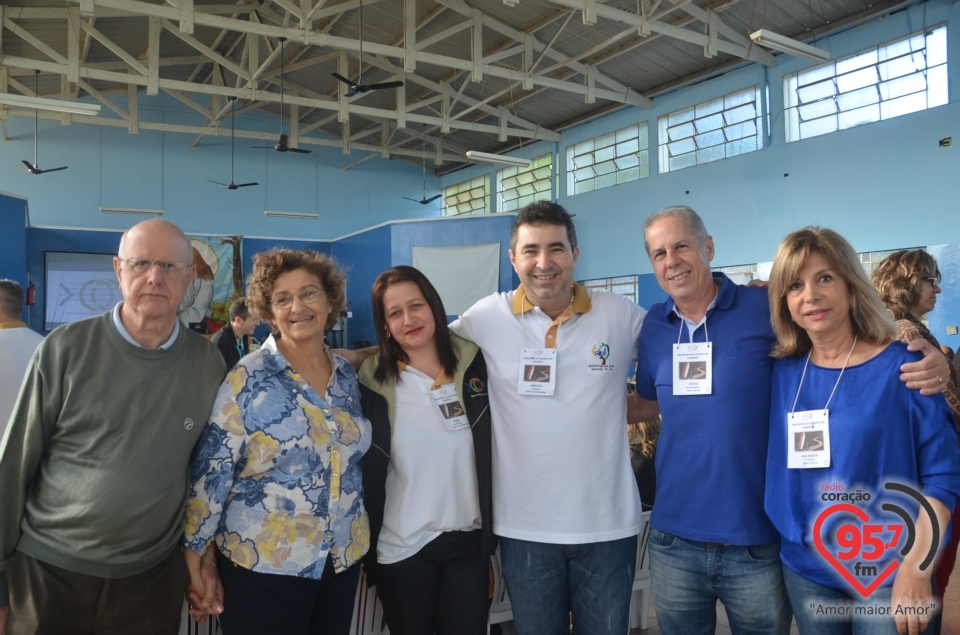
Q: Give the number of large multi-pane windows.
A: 5